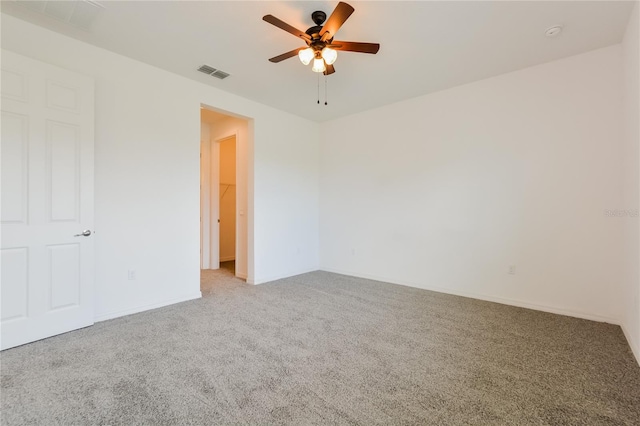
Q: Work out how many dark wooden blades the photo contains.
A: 5